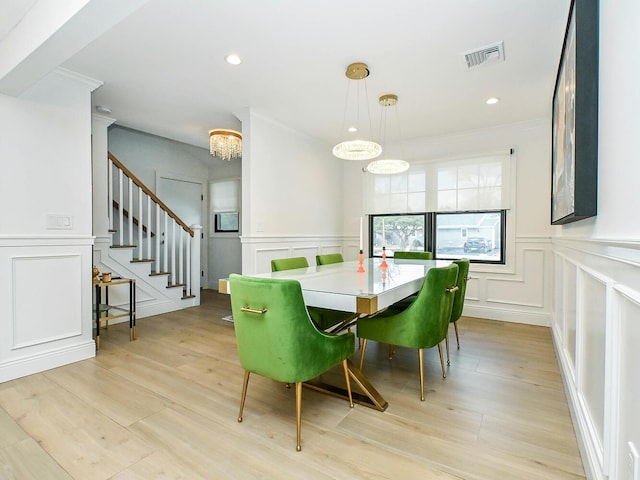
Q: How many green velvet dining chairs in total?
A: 6